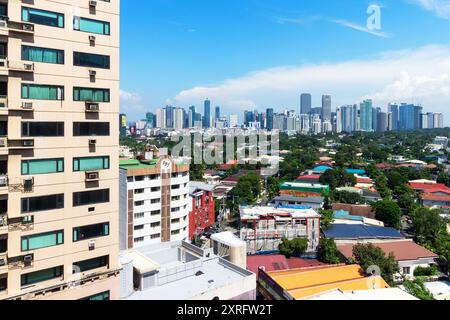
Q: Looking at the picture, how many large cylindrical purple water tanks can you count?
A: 0